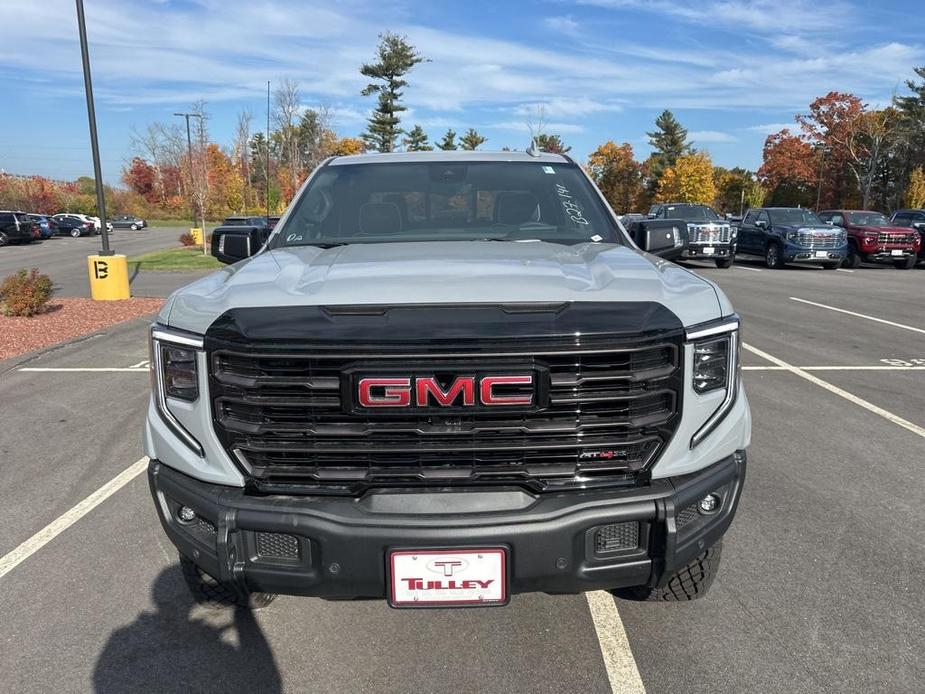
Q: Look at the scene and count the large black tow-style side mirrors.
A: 2